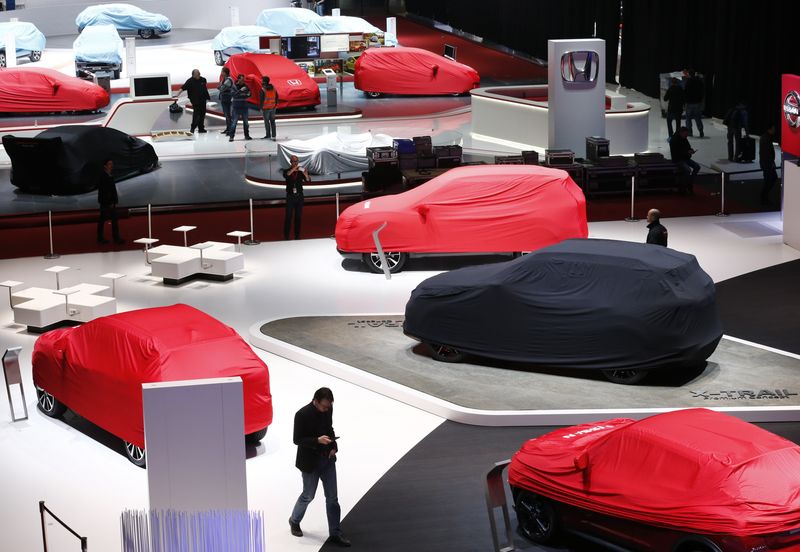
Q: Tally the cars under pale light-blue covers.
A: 6